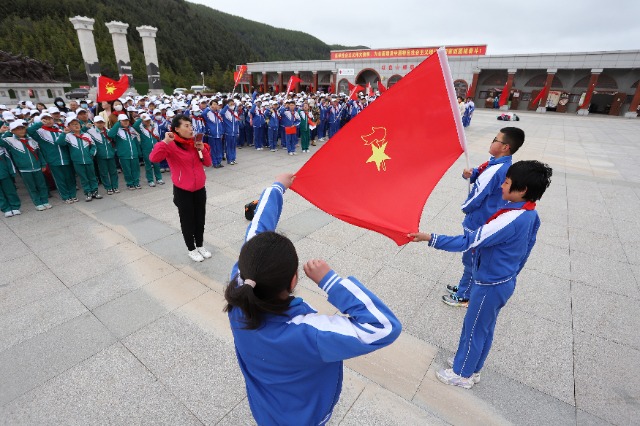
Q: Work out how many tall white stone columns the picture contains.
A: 3